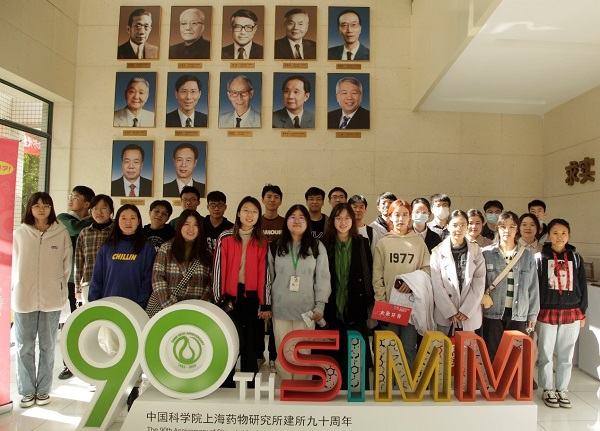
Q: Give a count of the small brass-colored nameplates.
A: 12